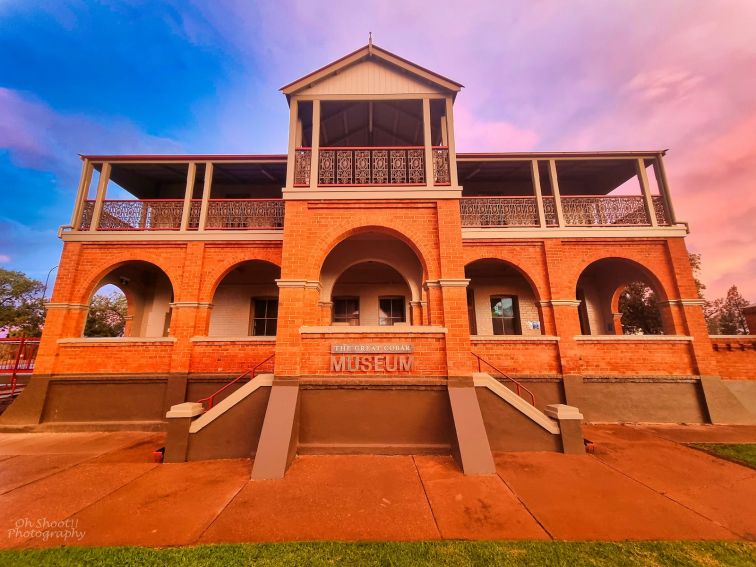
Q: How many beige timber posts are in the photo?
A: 12